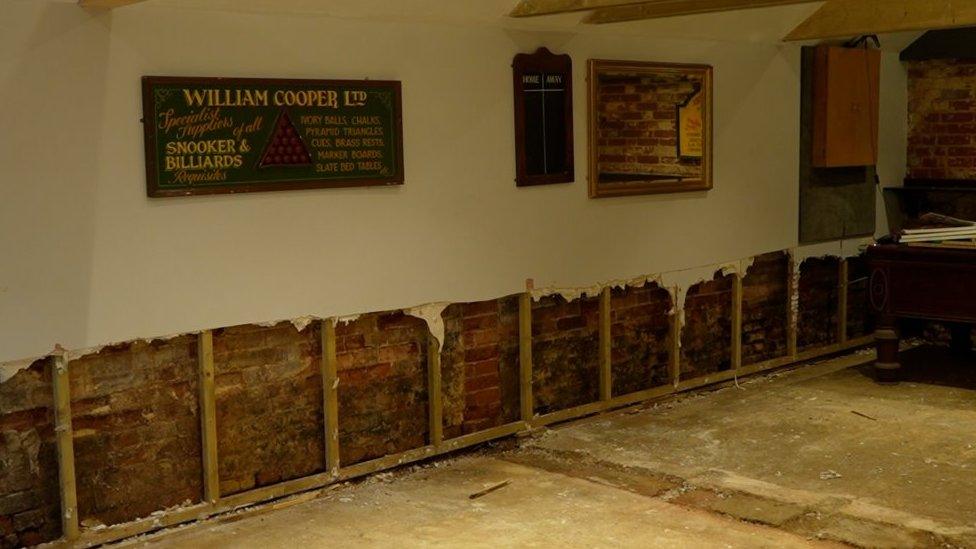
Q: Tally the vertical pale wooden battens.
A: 10